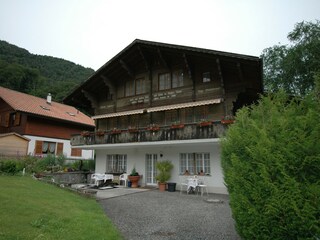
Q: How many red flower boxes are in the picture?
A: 8